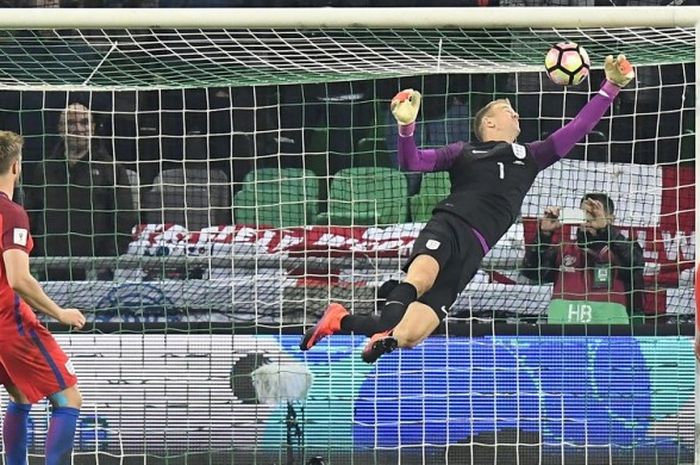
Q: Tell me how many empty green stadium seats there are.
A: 3